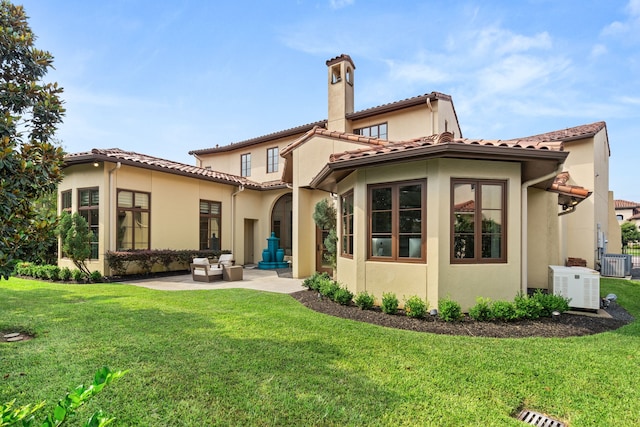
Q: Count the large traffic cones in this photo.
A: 0